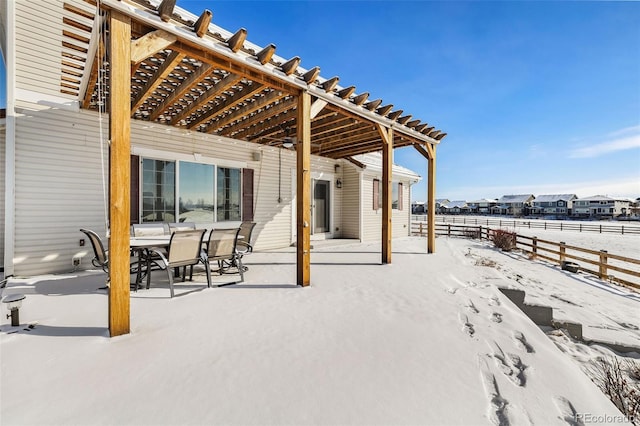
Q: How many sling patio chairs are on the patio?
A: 6